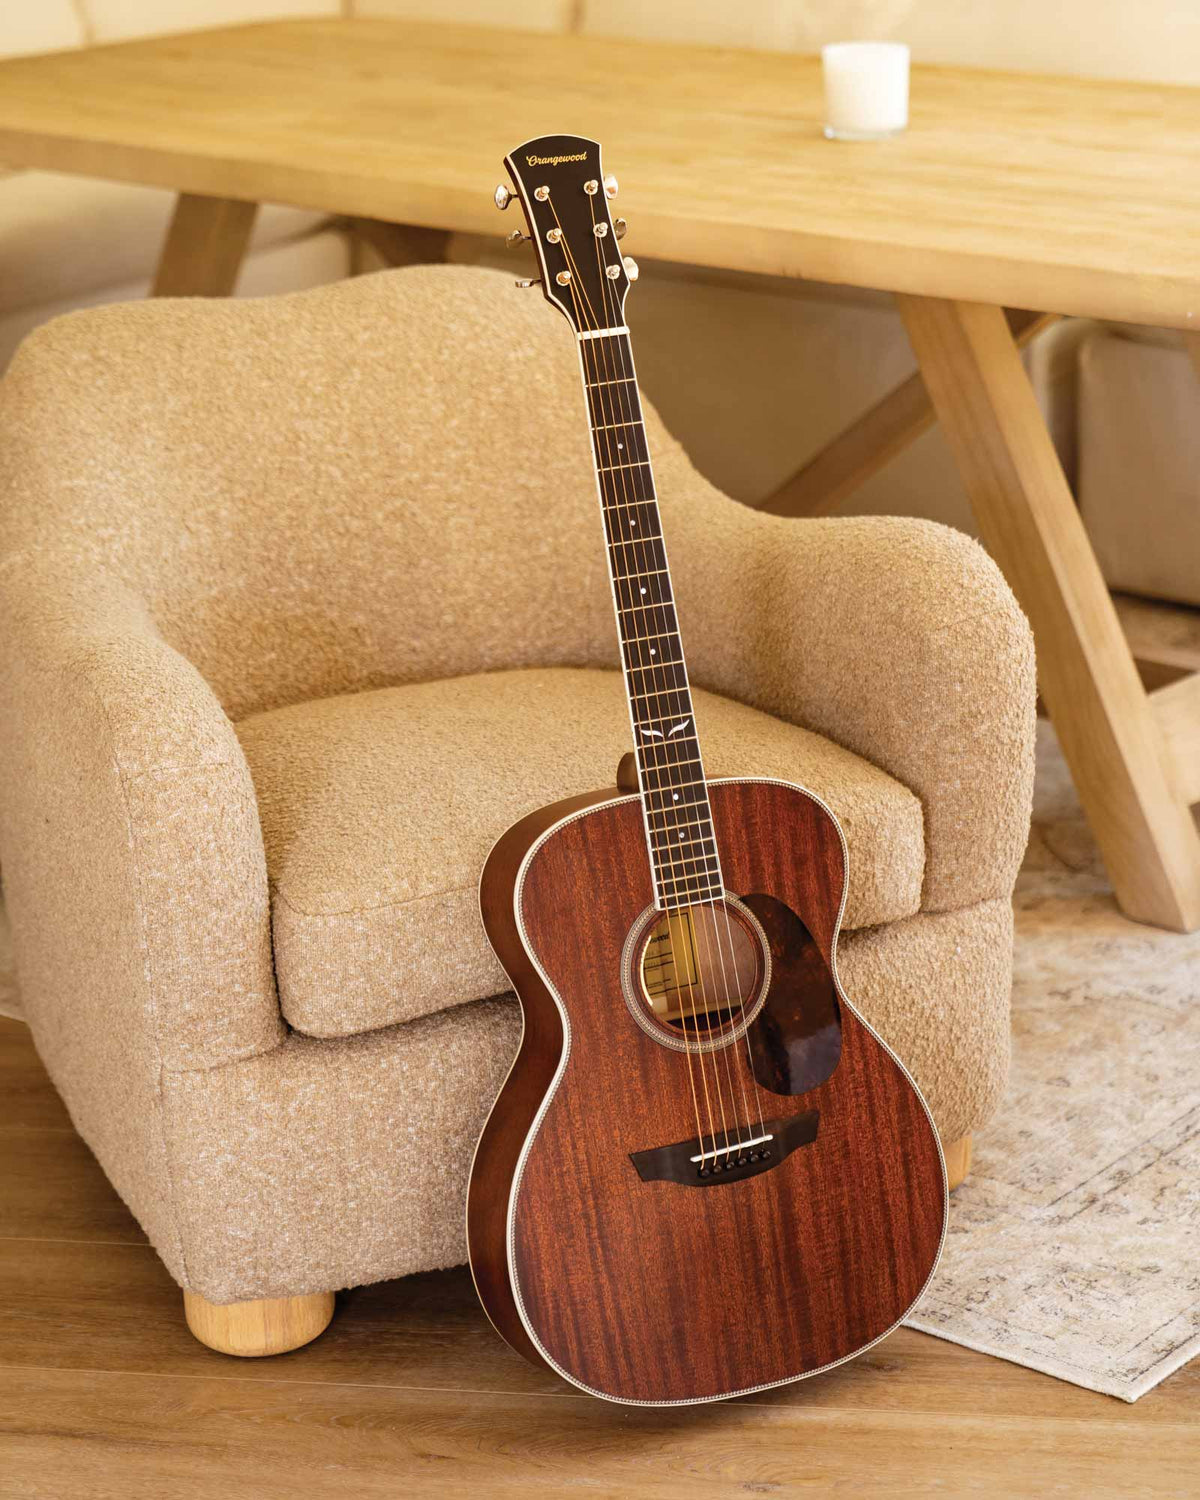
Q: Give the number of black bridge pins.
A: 6